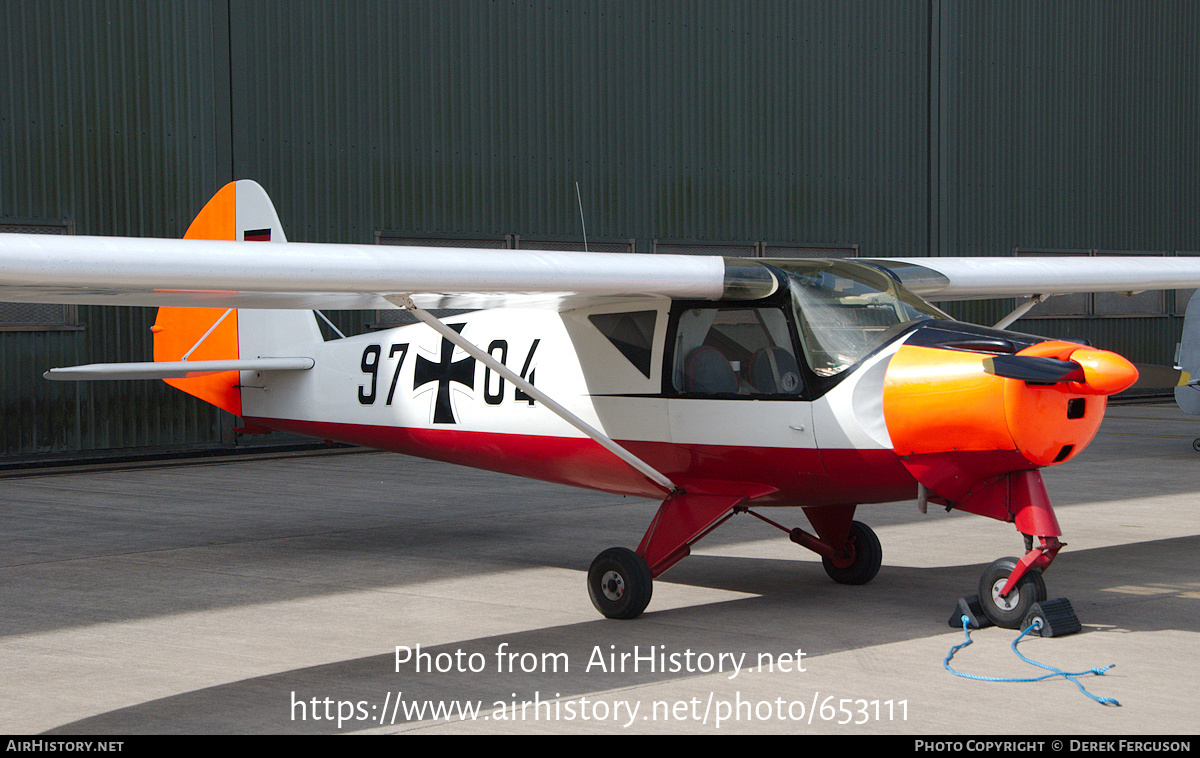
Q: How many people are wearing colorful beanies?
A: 0